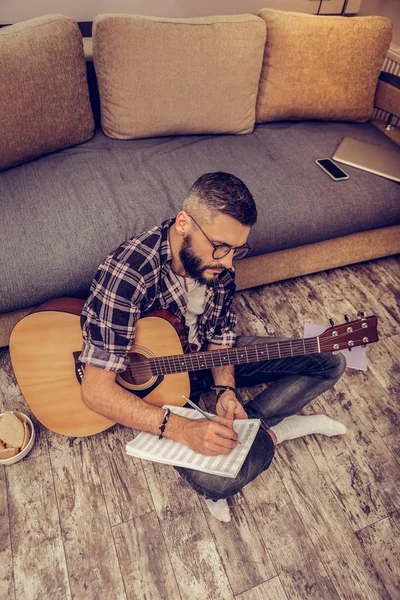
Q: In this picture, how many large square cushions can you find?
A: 3